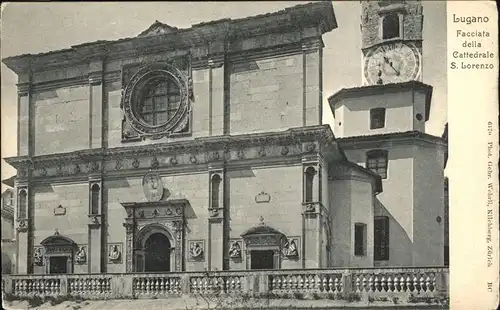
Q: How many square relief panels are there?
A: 6